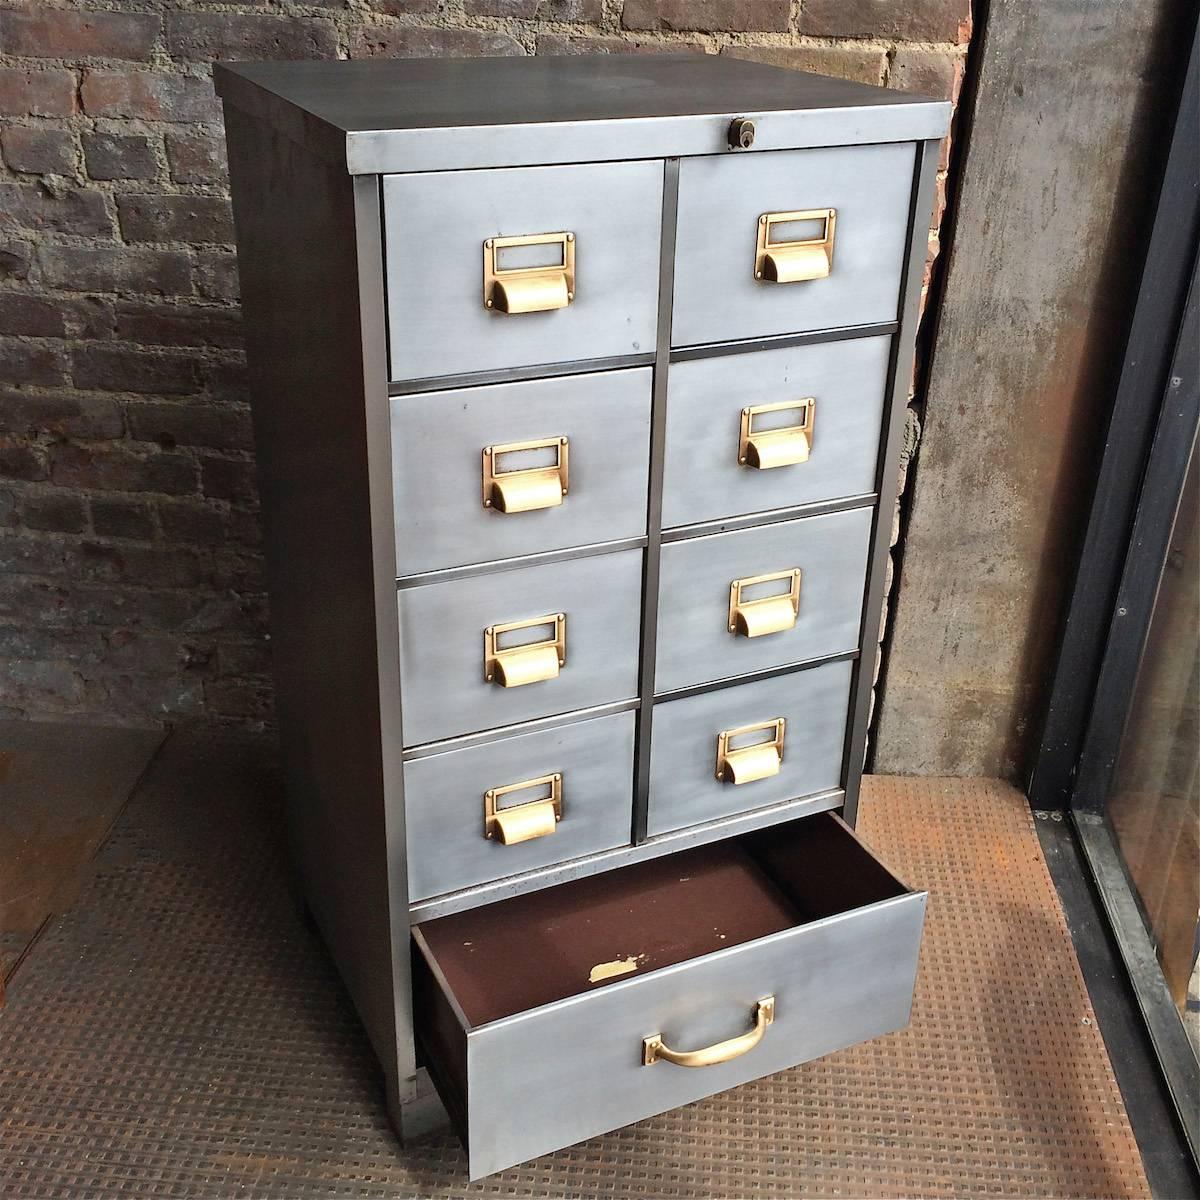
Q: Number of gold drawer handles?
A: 9